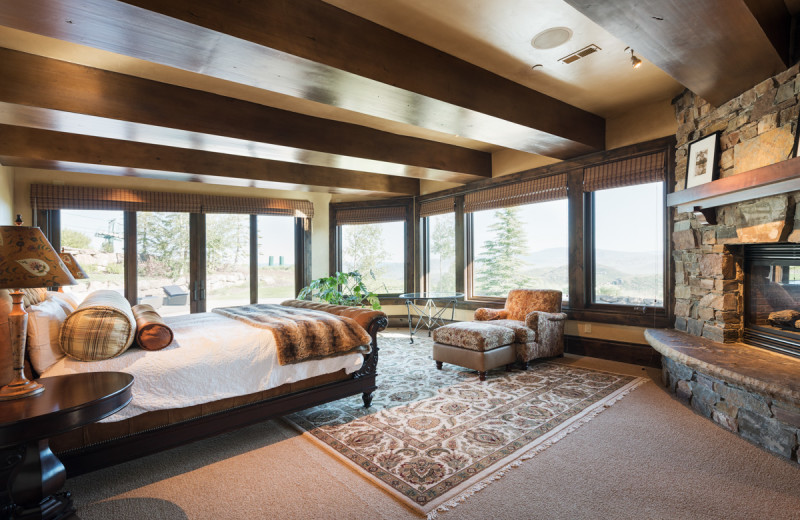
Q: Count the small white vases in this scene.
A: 0